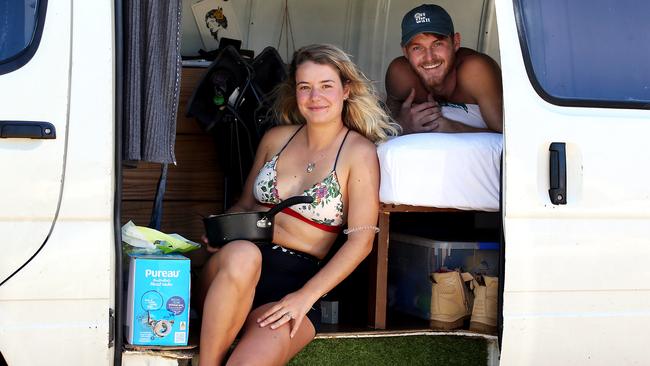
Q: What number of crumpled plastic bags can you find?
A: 1